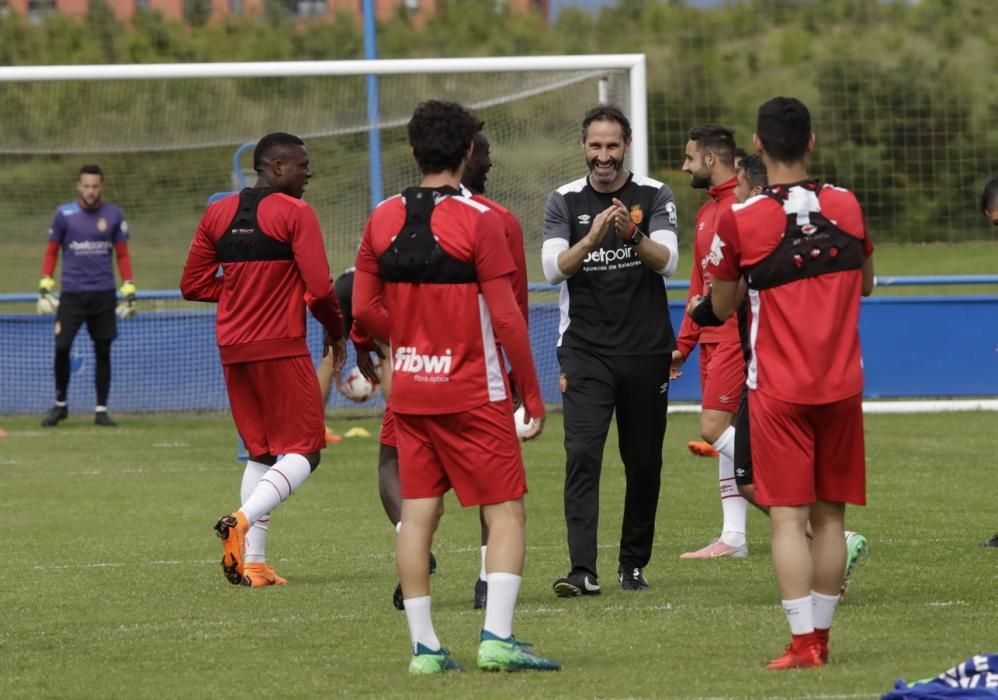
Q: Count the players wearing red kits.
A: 5